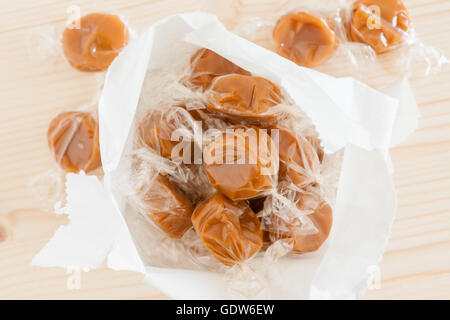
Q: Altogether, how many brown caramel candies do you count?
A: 12